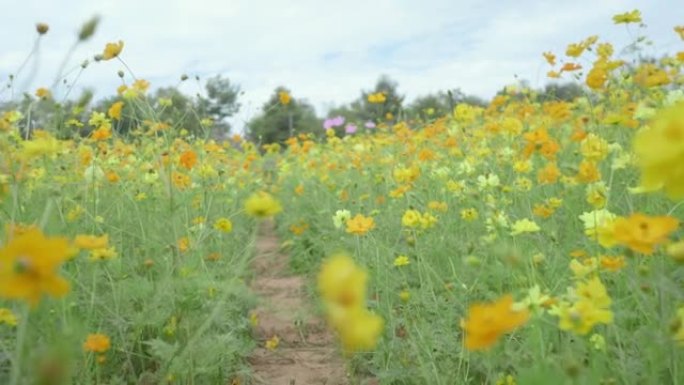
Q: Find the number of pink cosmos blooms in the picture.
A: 4